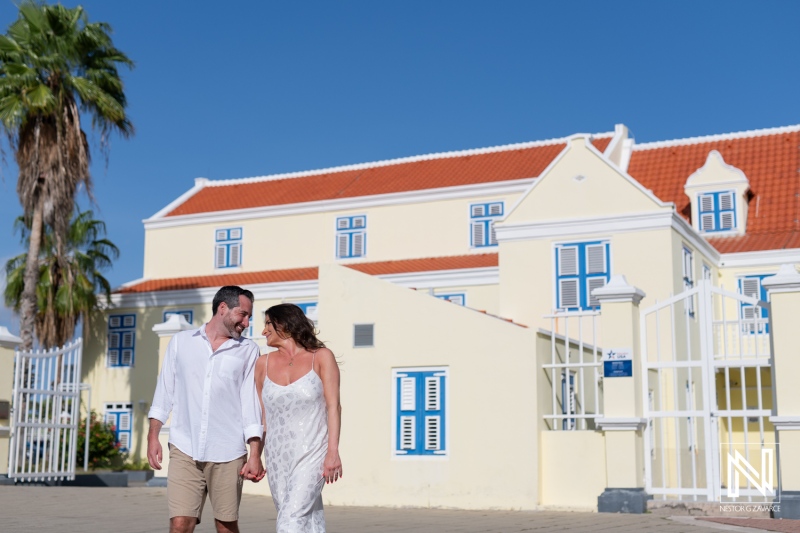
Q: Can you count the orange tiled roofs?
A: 3